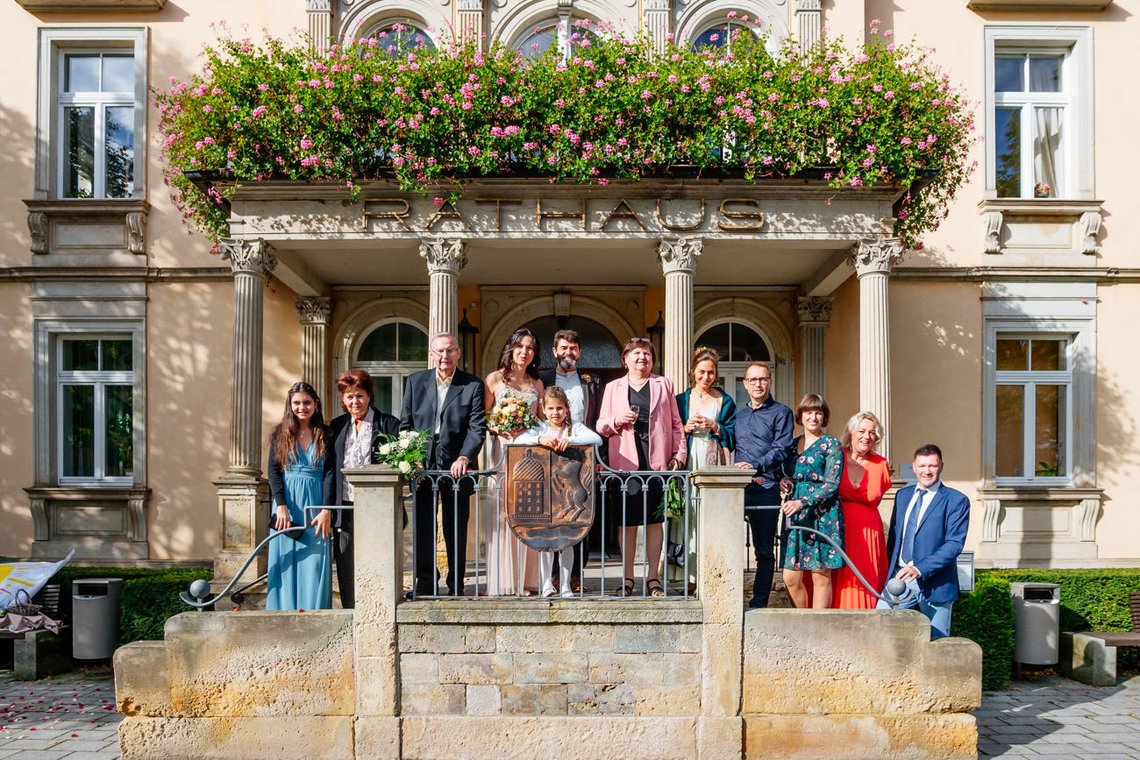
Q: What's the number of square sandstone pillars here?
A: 2